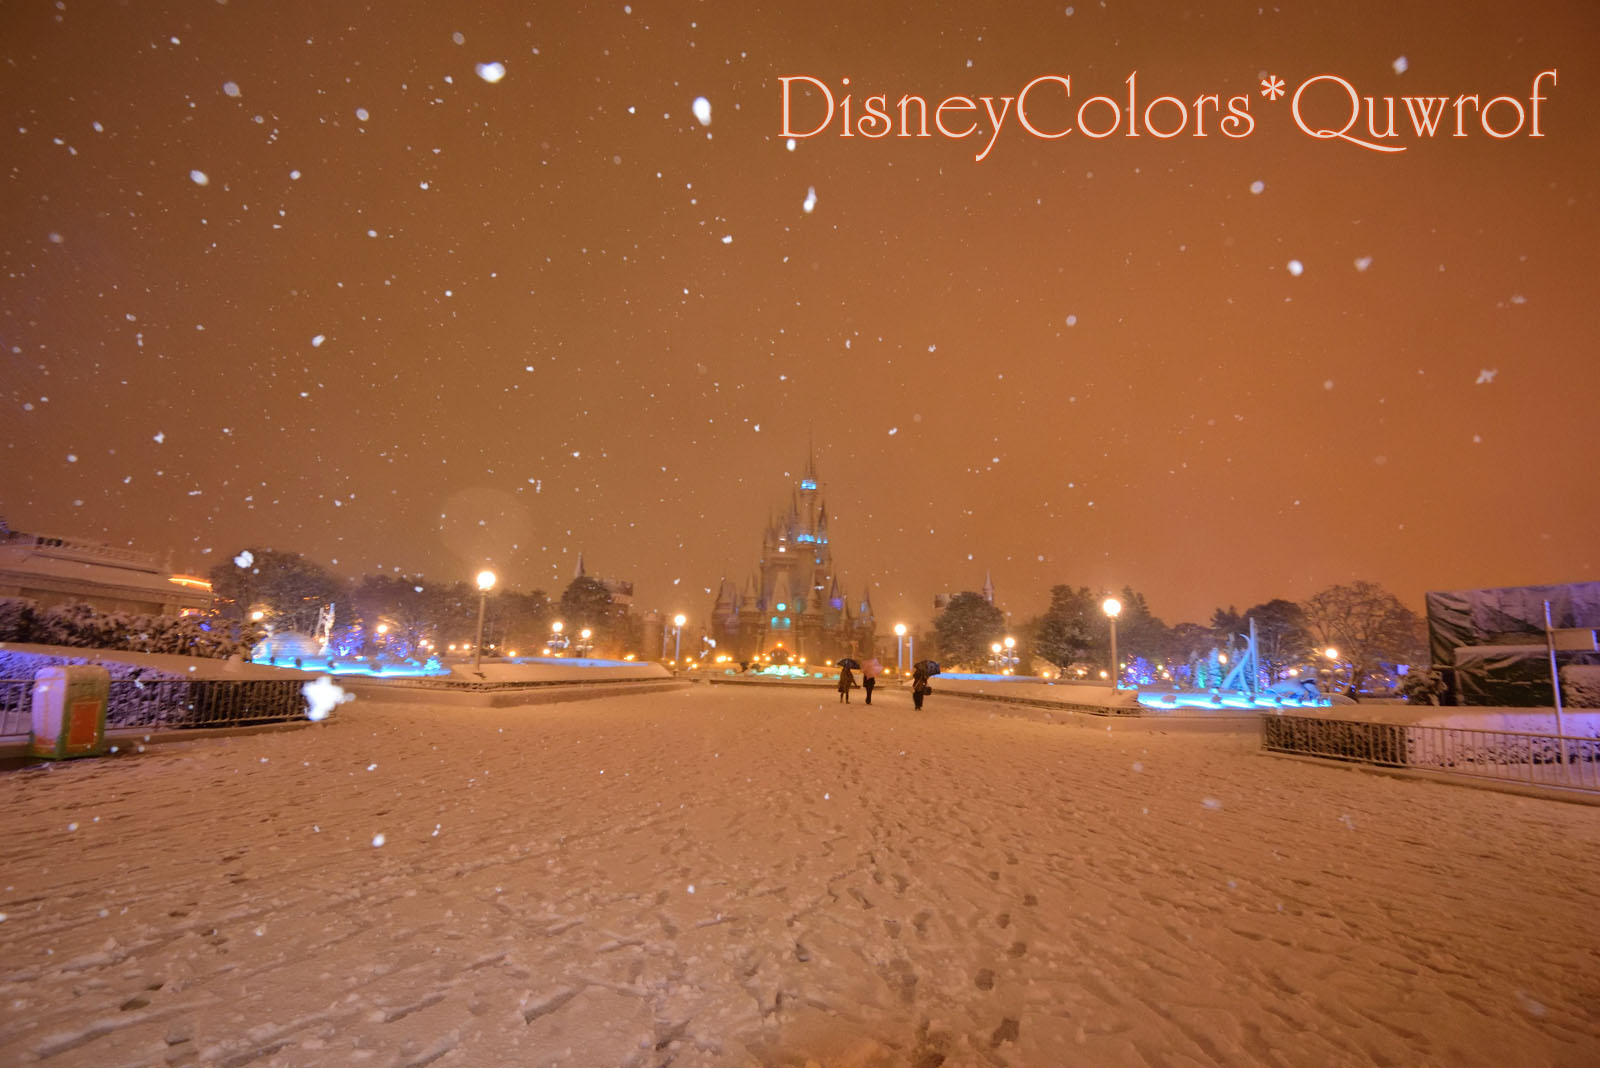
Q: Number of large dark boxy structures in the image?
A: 1